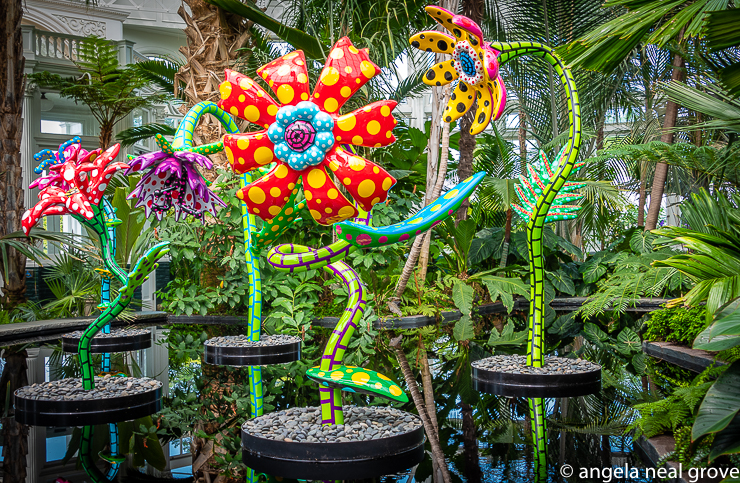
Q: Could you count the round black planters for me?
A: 5